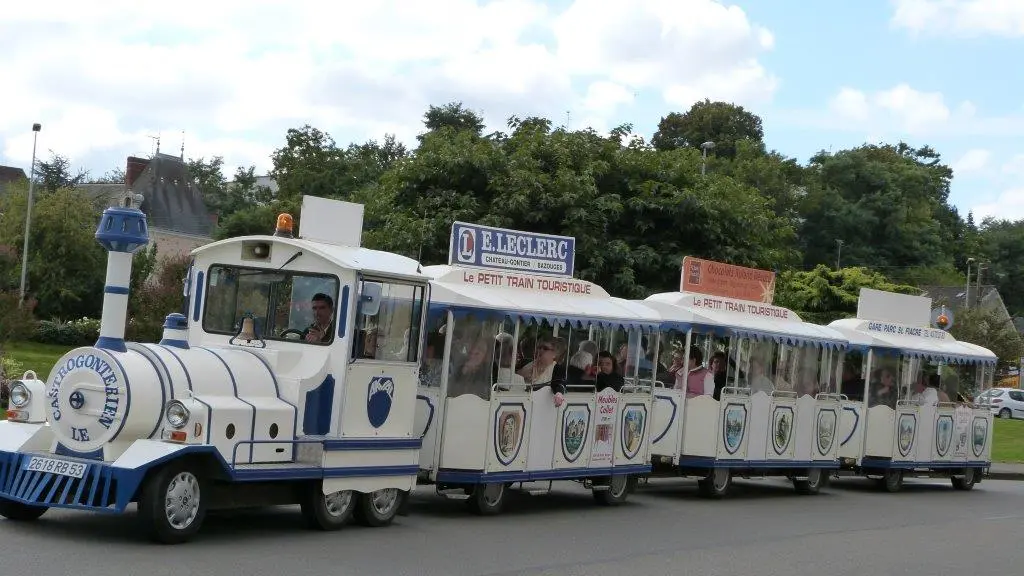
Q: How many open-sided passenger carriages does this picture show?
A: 3